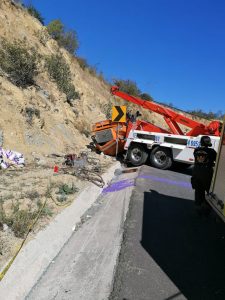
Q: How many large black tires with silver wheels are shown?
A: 2